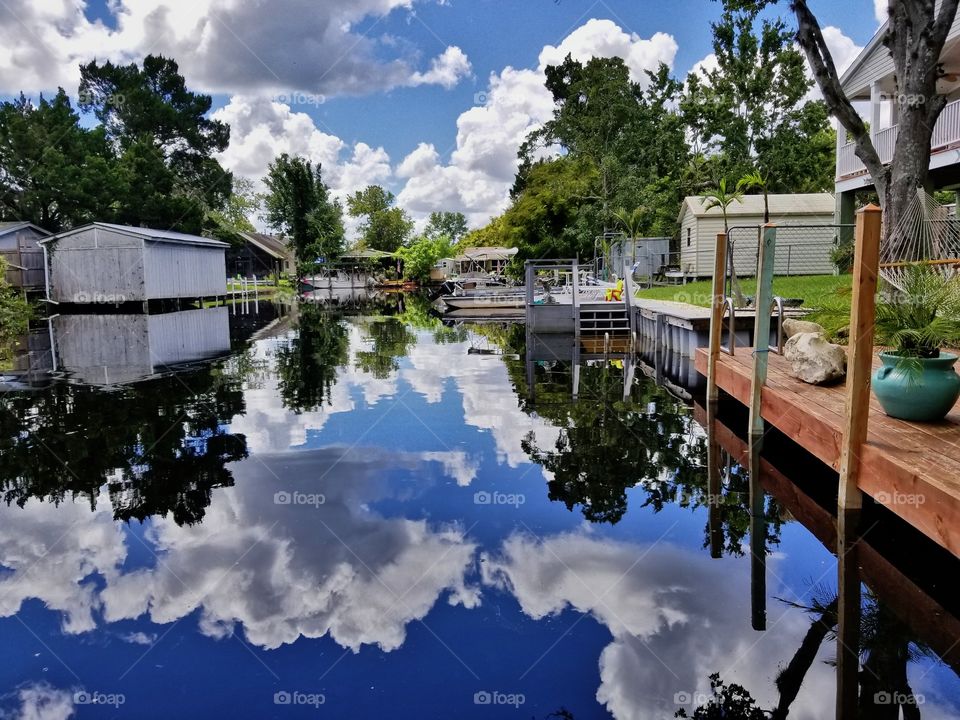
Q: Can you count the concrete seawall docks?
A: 1